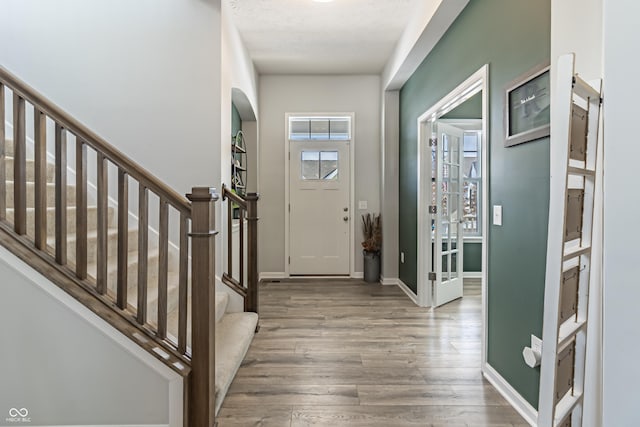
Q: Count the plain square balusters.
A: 12